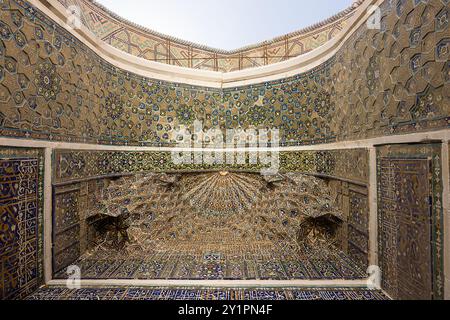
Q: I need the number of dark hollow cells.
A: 2